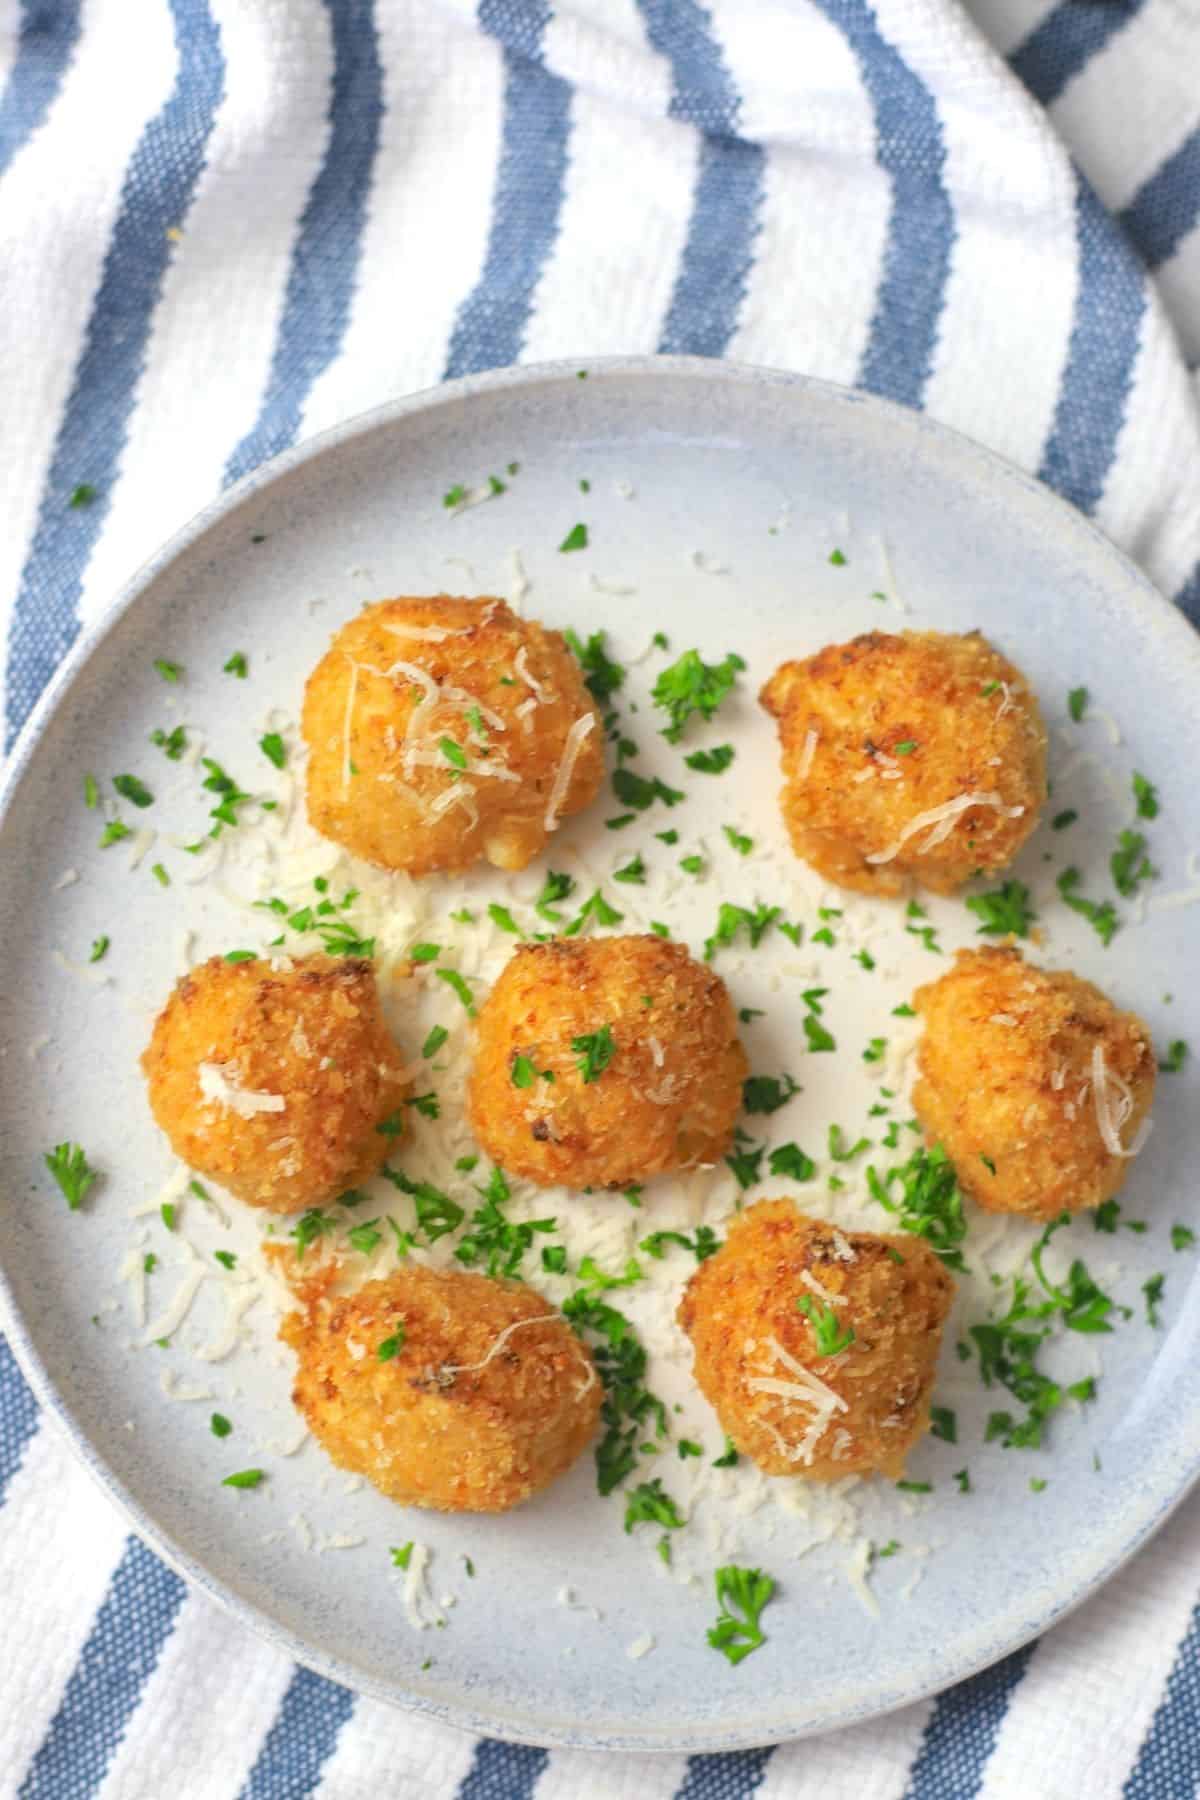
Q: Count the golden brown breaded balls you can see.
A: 7